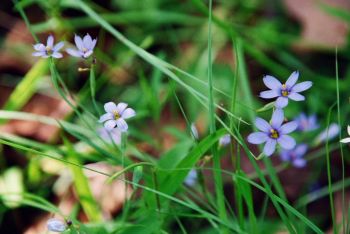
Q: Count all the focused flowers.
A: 5